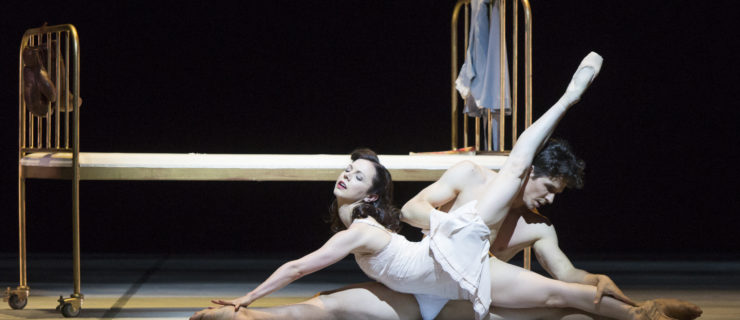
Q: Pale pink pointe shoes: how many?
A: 1